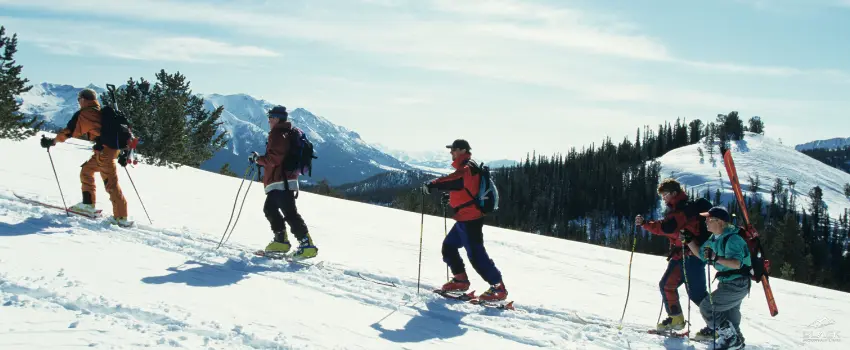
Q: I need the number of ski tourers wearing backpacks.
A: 5